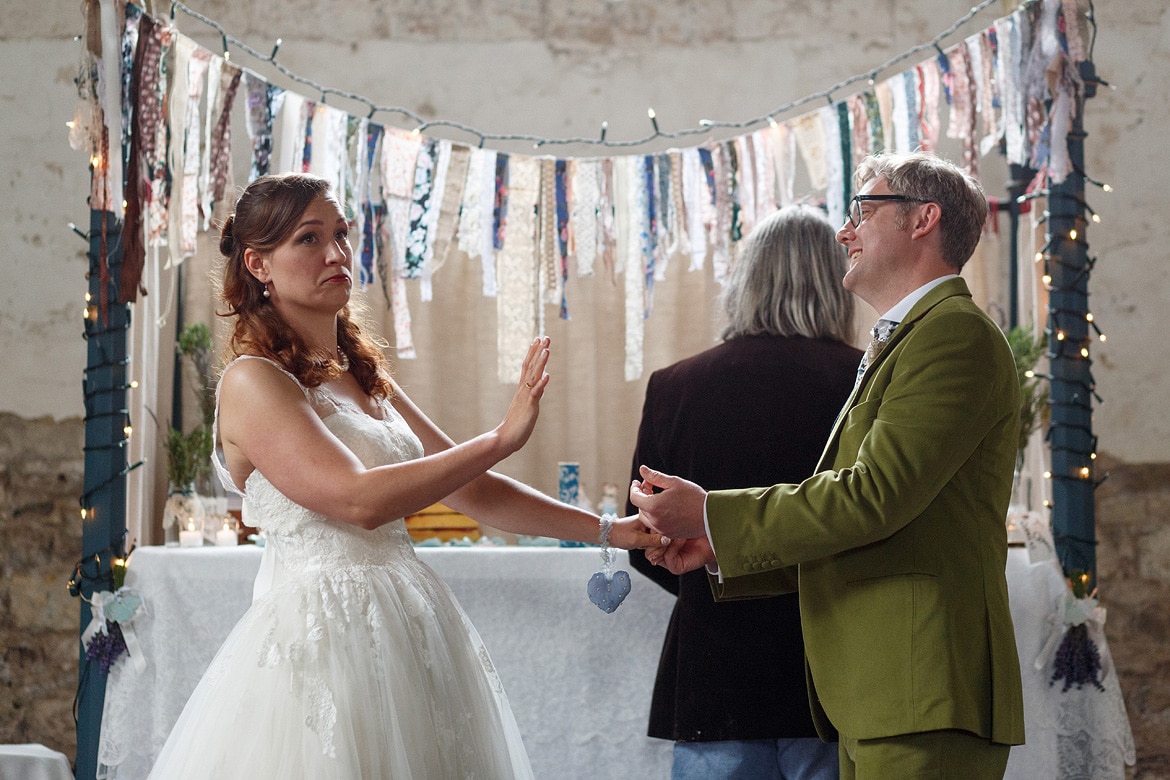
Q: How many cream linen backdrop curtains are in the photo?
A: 1